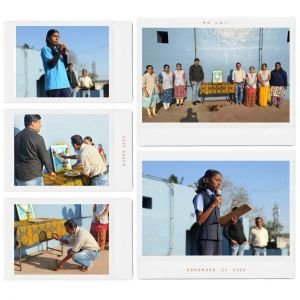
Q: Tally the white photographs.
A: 5